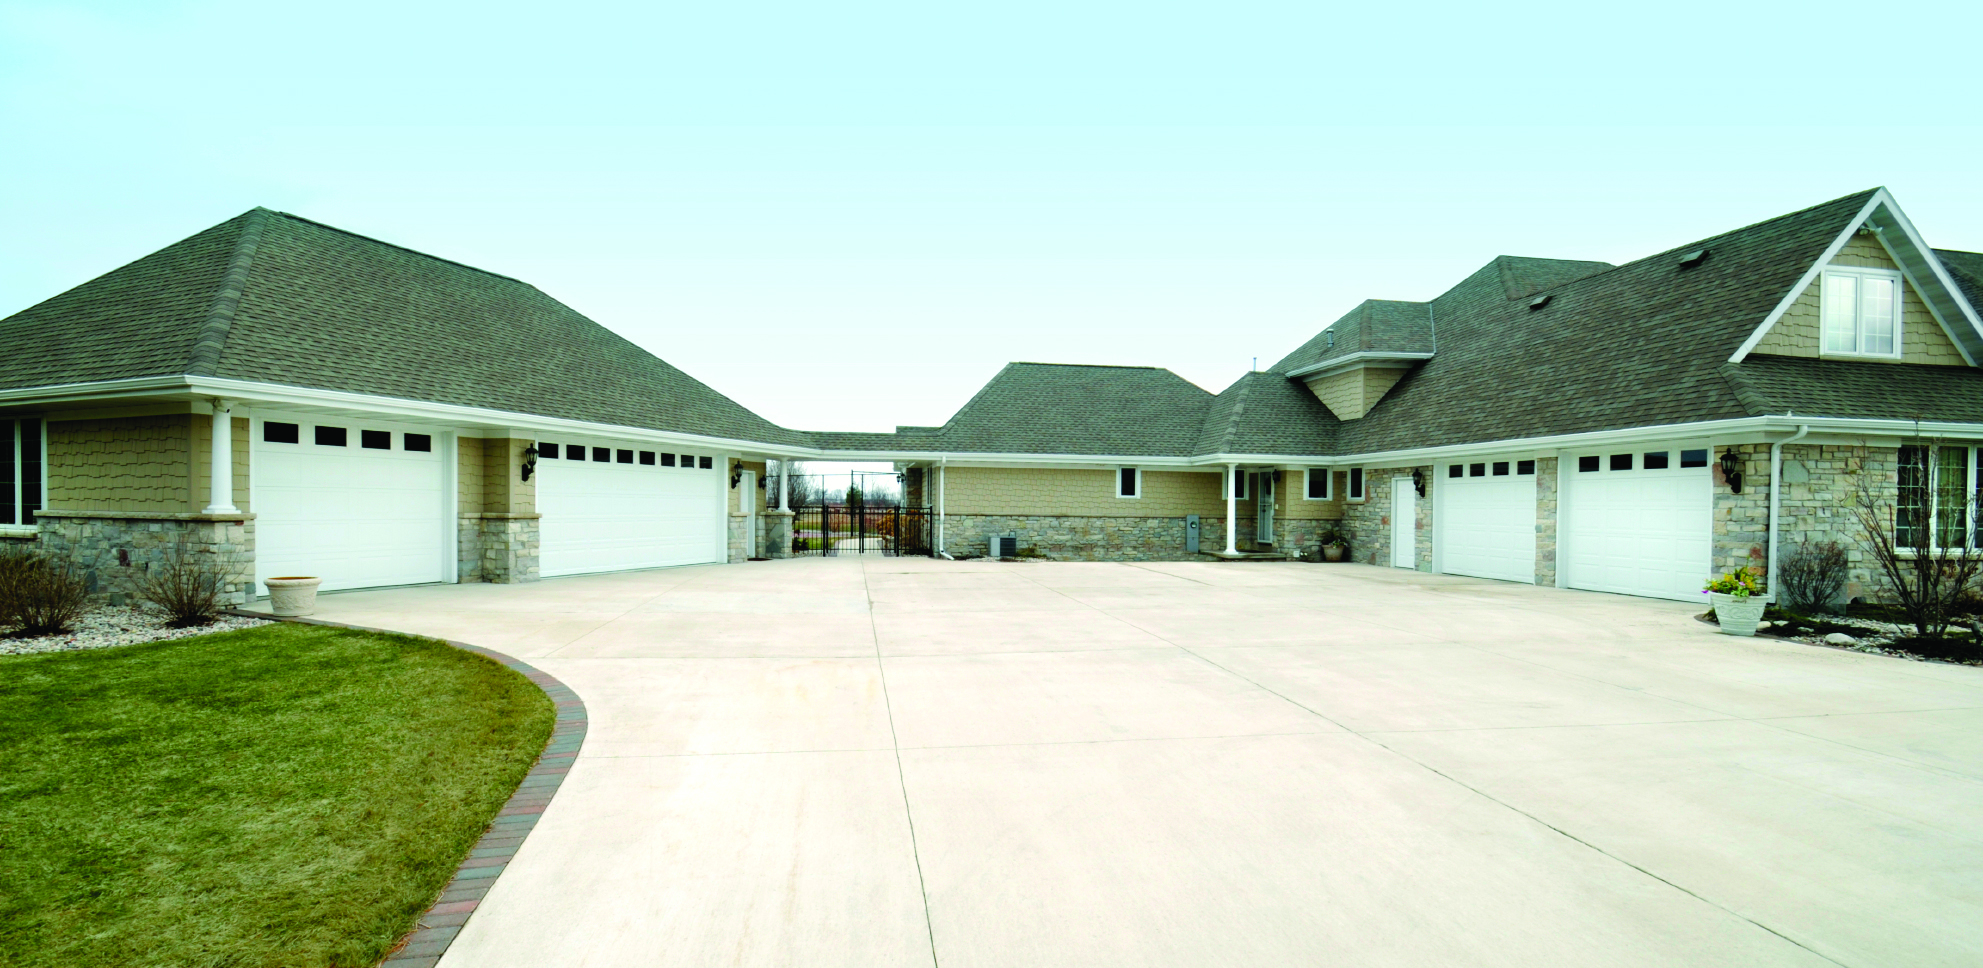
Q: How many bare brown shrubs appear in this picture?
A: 4